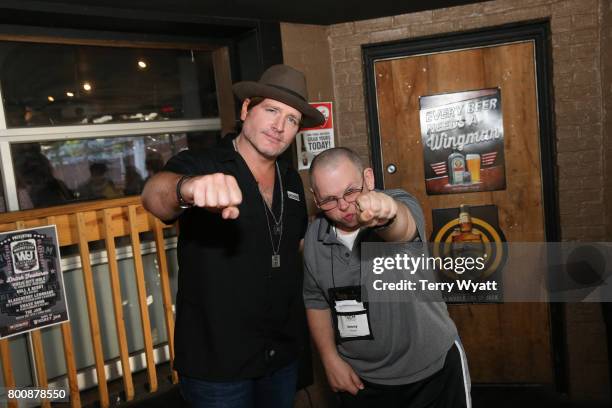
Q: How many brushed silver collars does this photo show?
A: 0